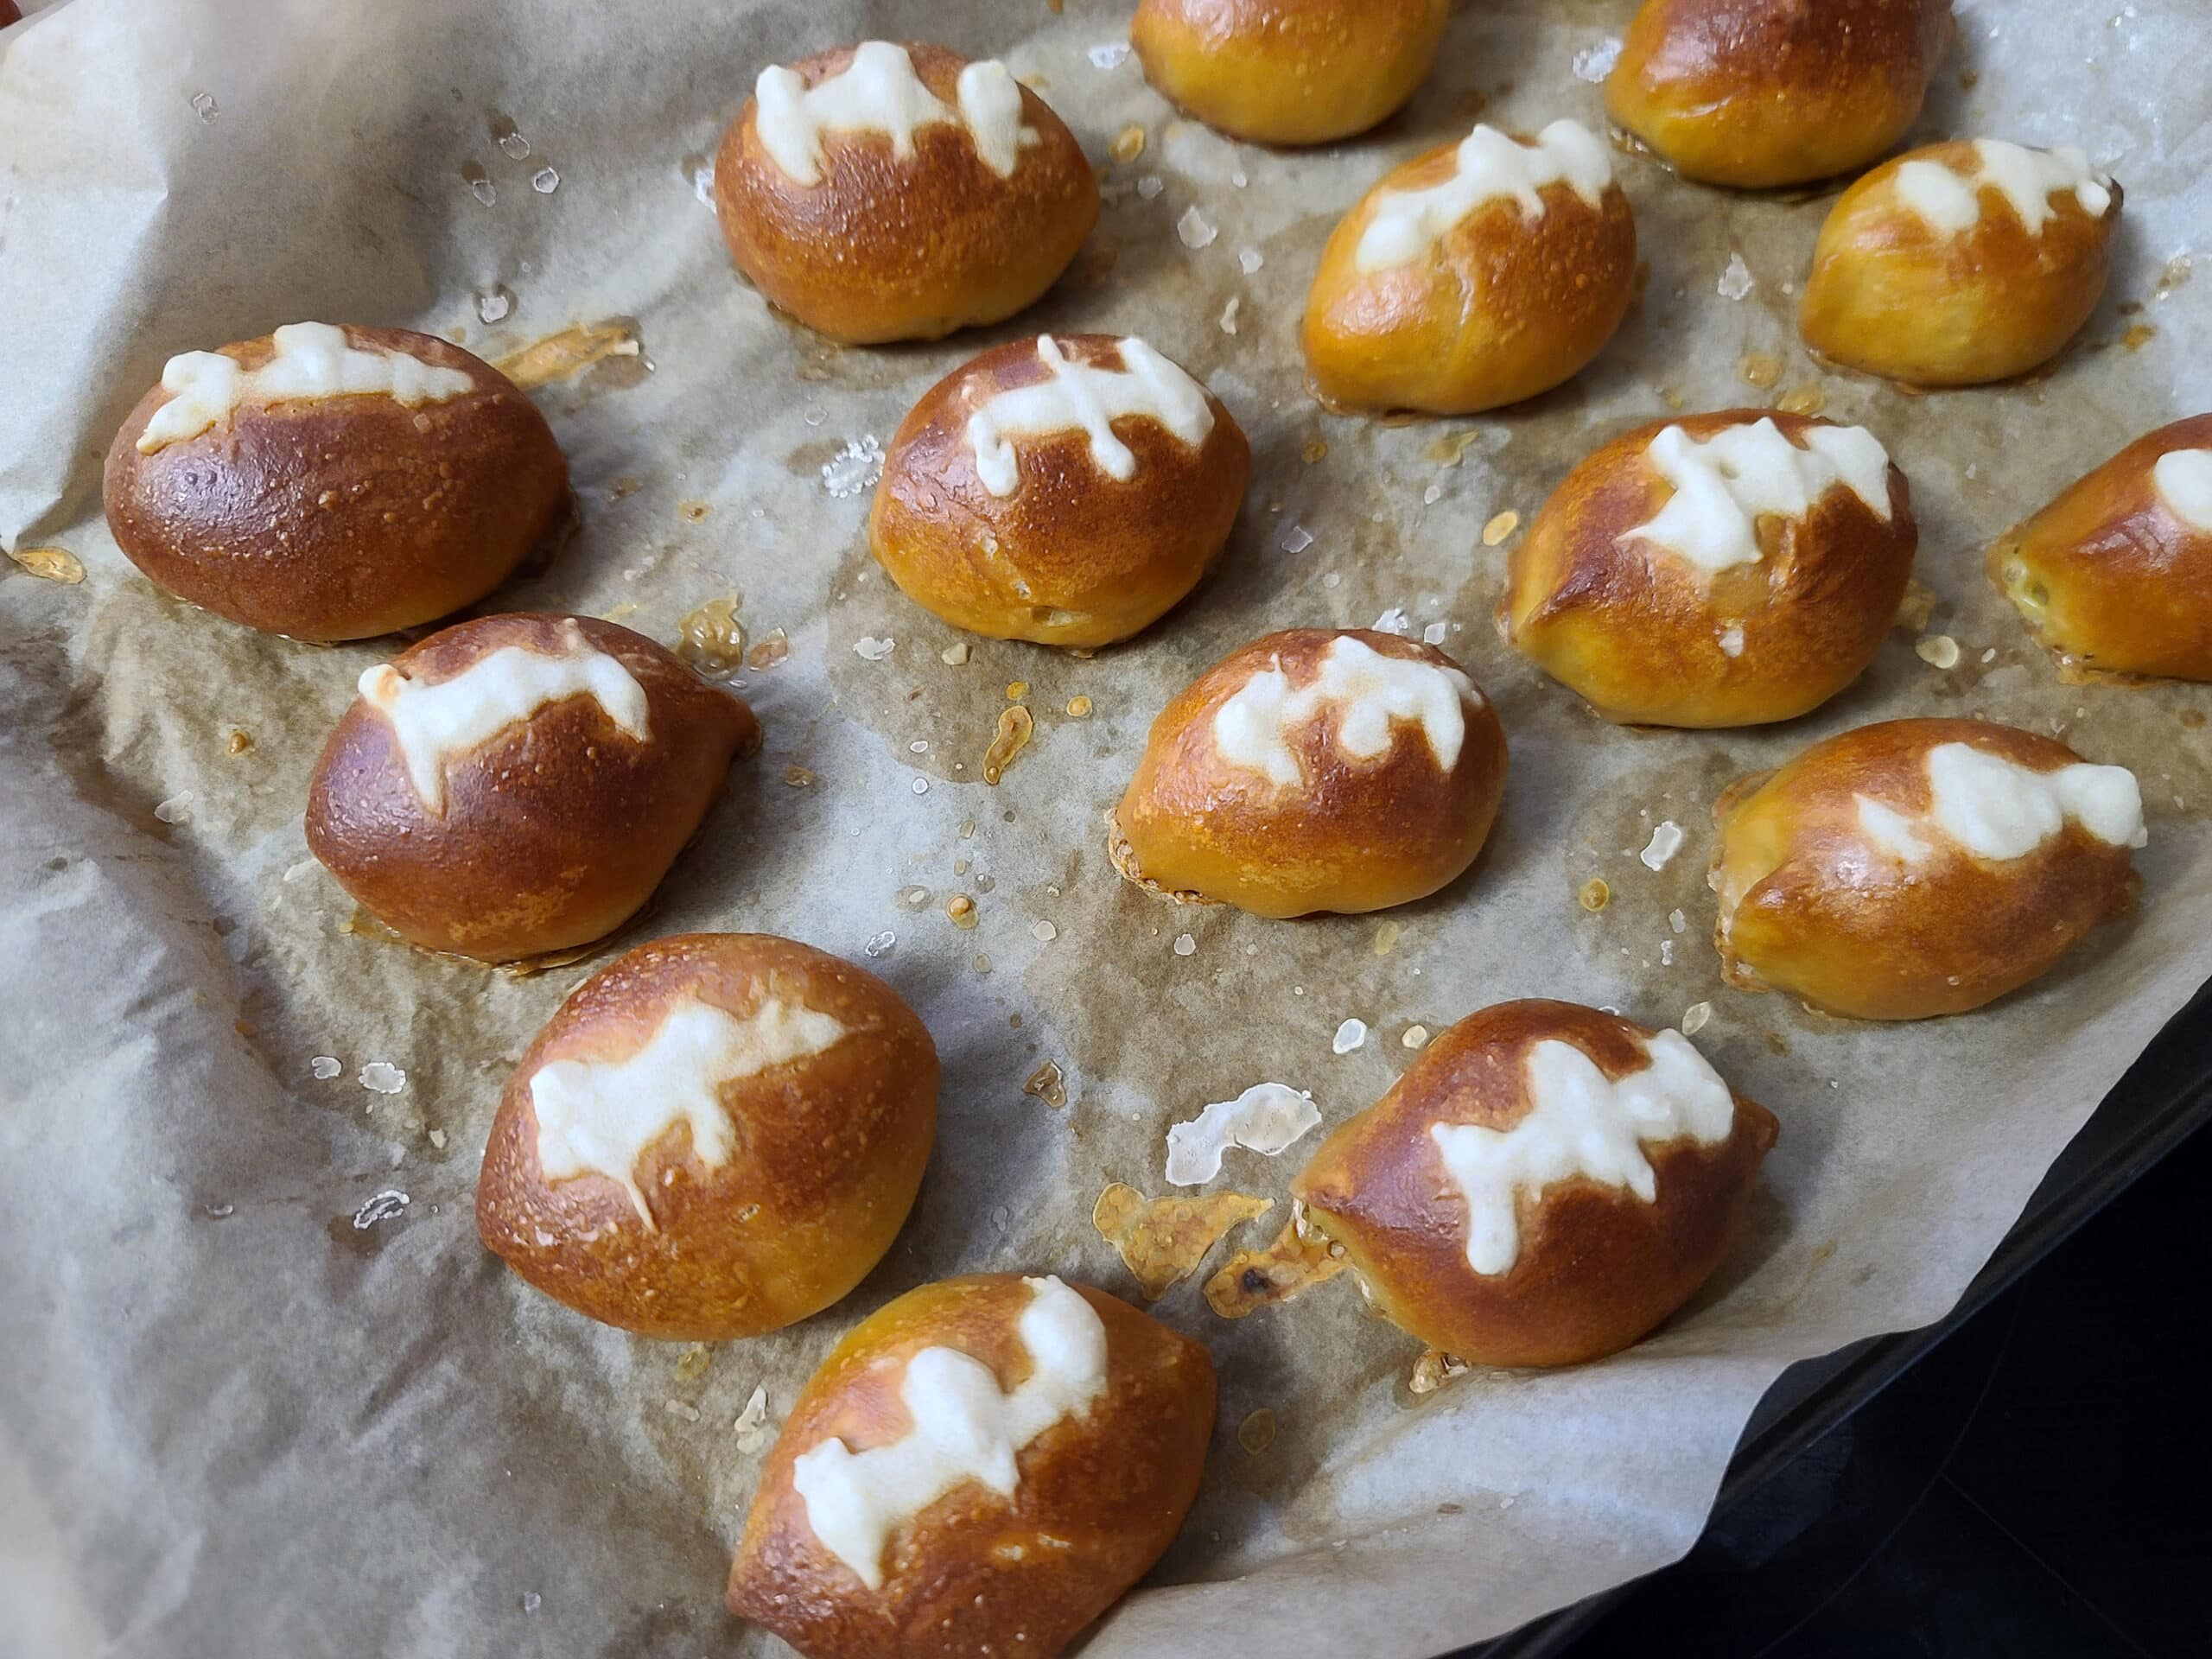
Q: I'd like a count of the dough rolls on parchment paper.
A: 15